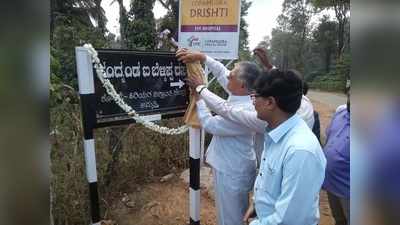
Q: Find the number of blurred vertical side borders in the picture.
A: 2